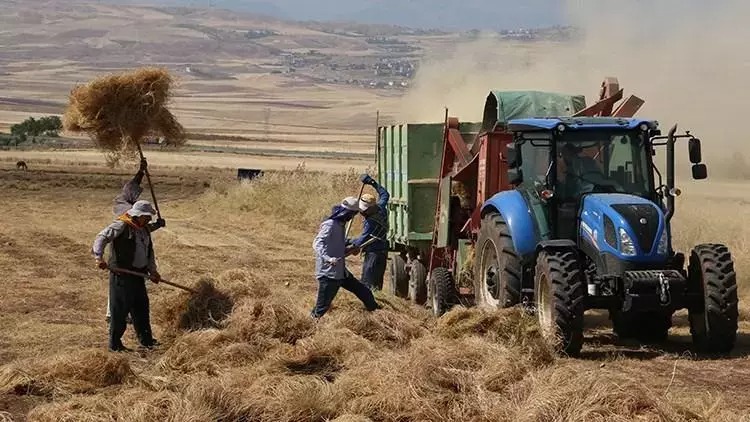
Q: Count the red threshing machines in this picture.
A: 1